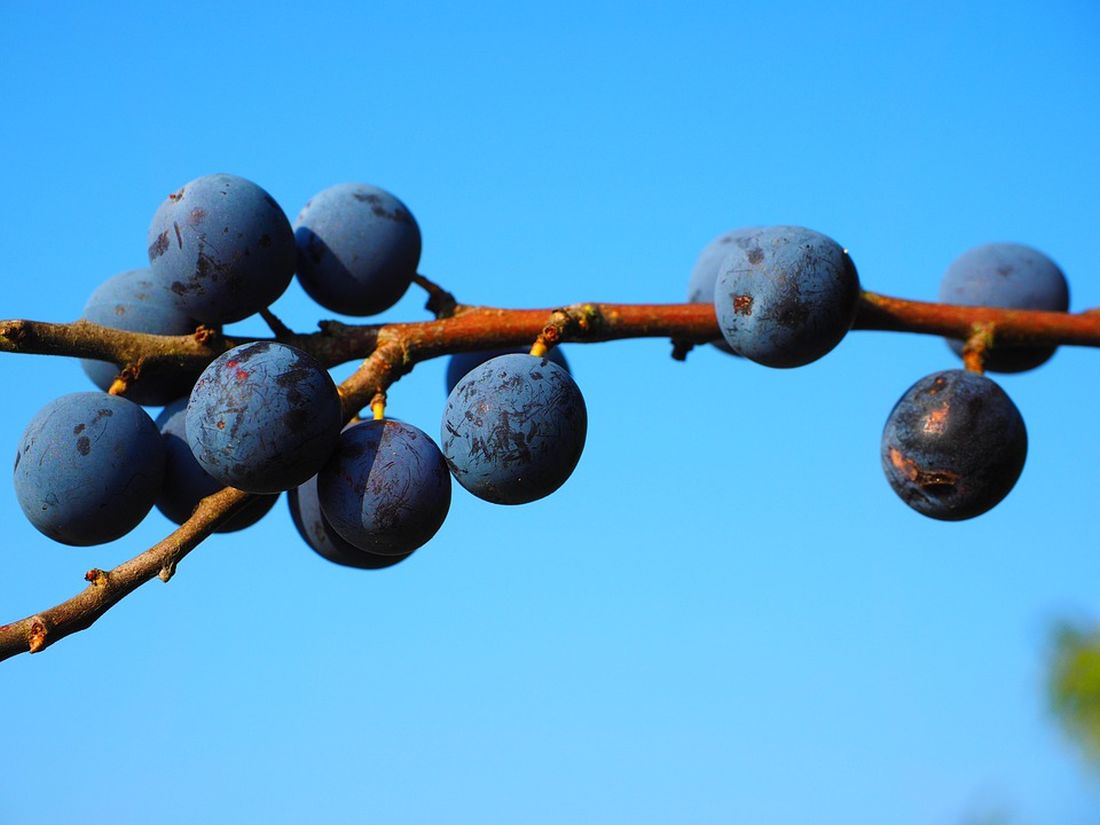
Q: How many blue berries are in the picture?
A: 14